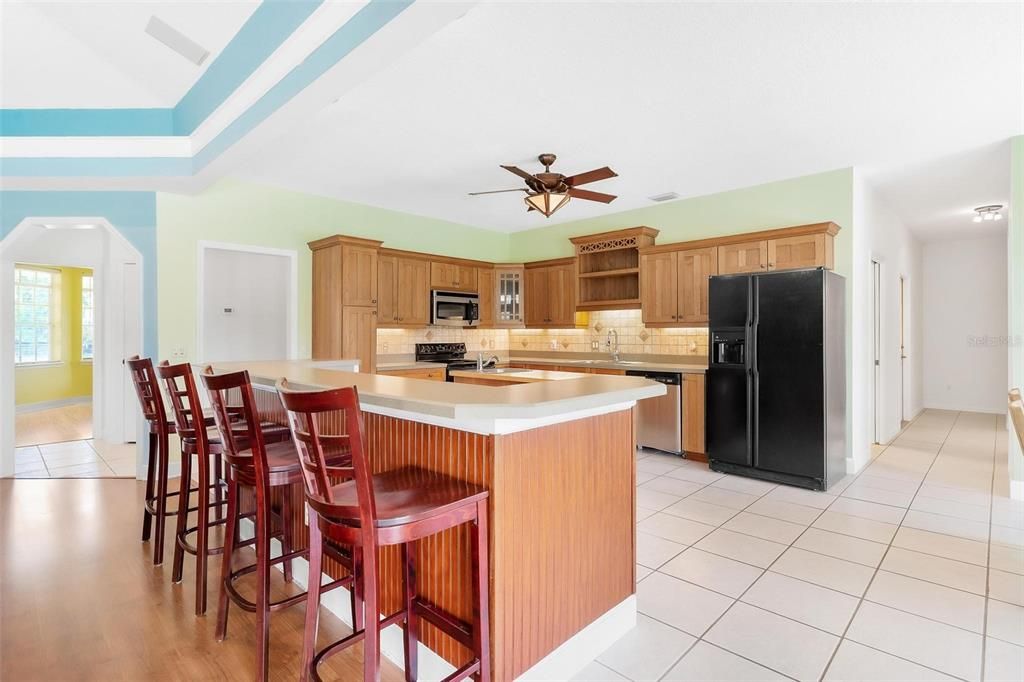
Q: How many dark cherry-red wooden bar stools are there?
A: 4